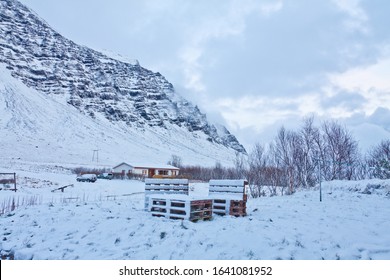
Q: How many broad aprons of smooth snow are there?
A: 1